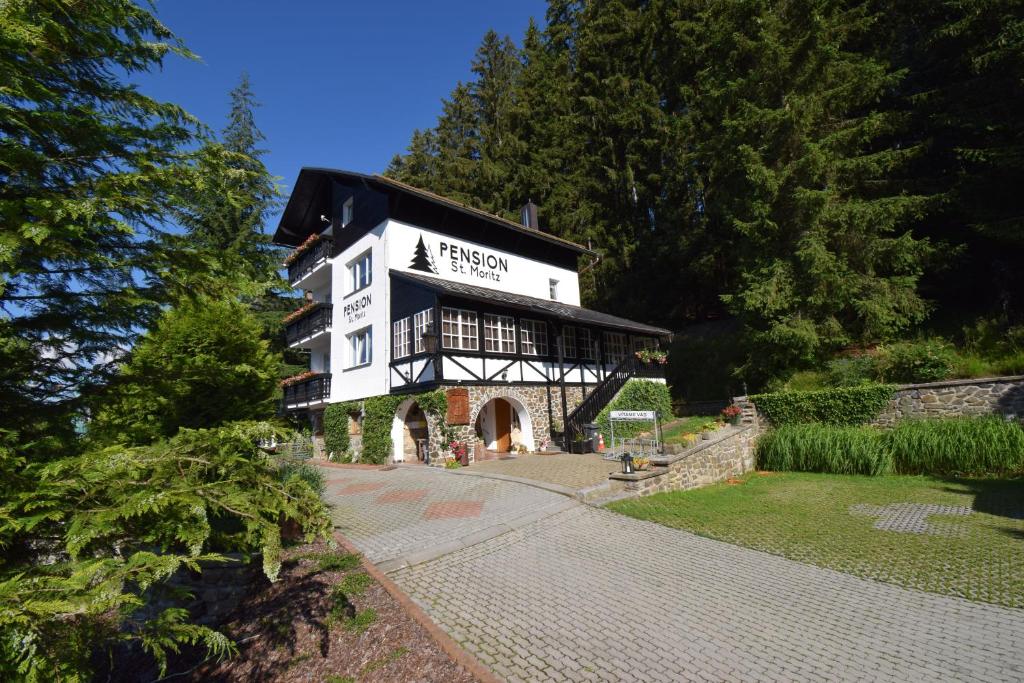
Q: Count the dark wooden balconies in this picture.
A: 3